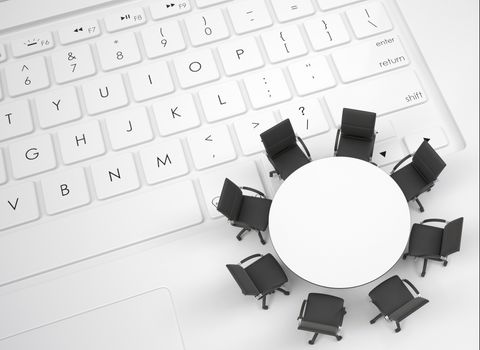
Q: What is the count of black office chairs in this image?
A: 8